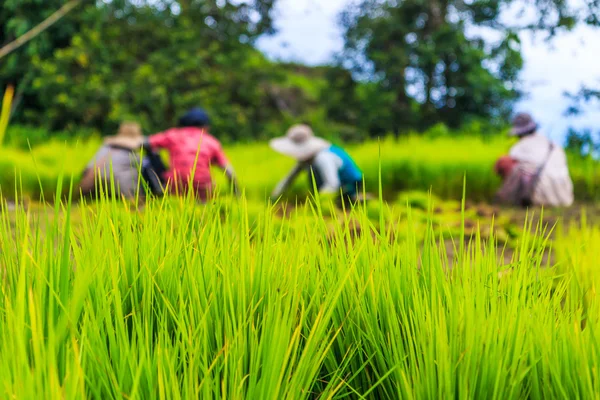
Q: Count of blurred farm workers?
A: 4